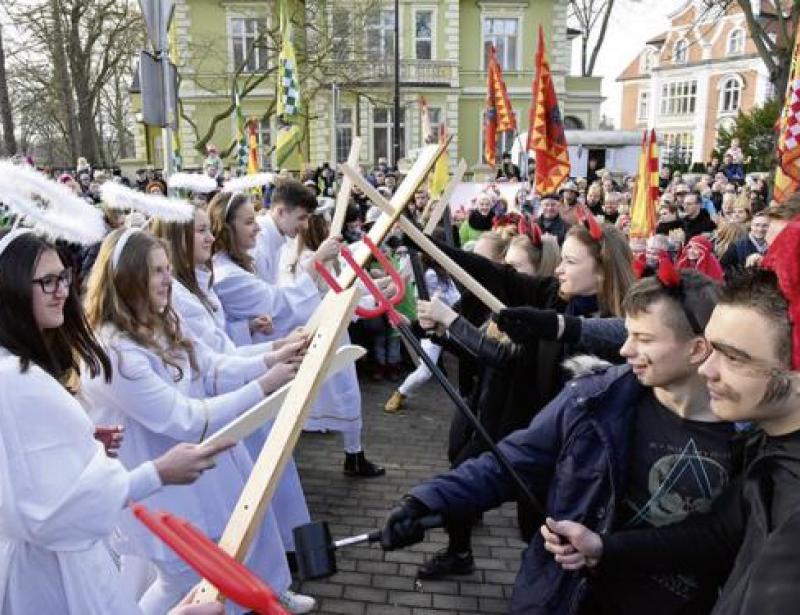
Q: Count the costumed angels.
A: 6